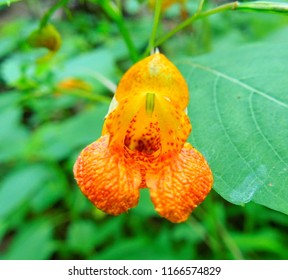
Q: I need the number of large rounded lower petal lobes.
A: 2